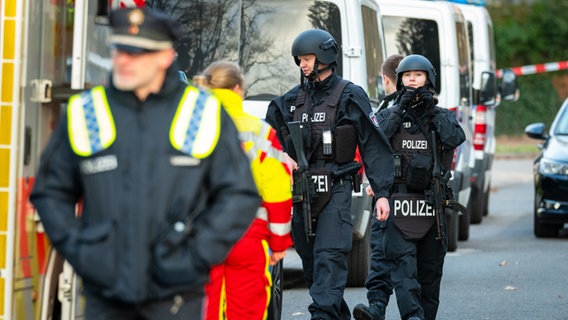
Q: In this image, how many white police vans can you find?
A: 3